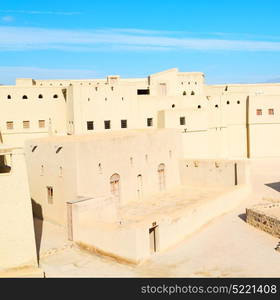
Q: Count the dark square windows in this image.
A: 5